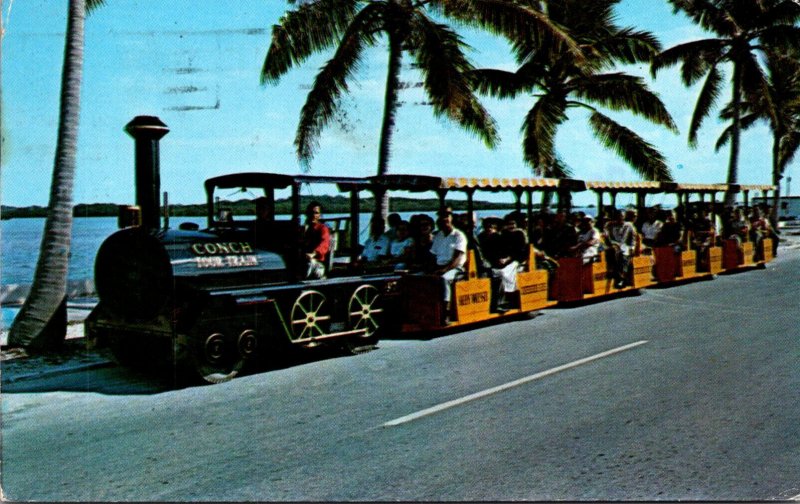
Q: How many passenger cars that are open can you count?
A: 4